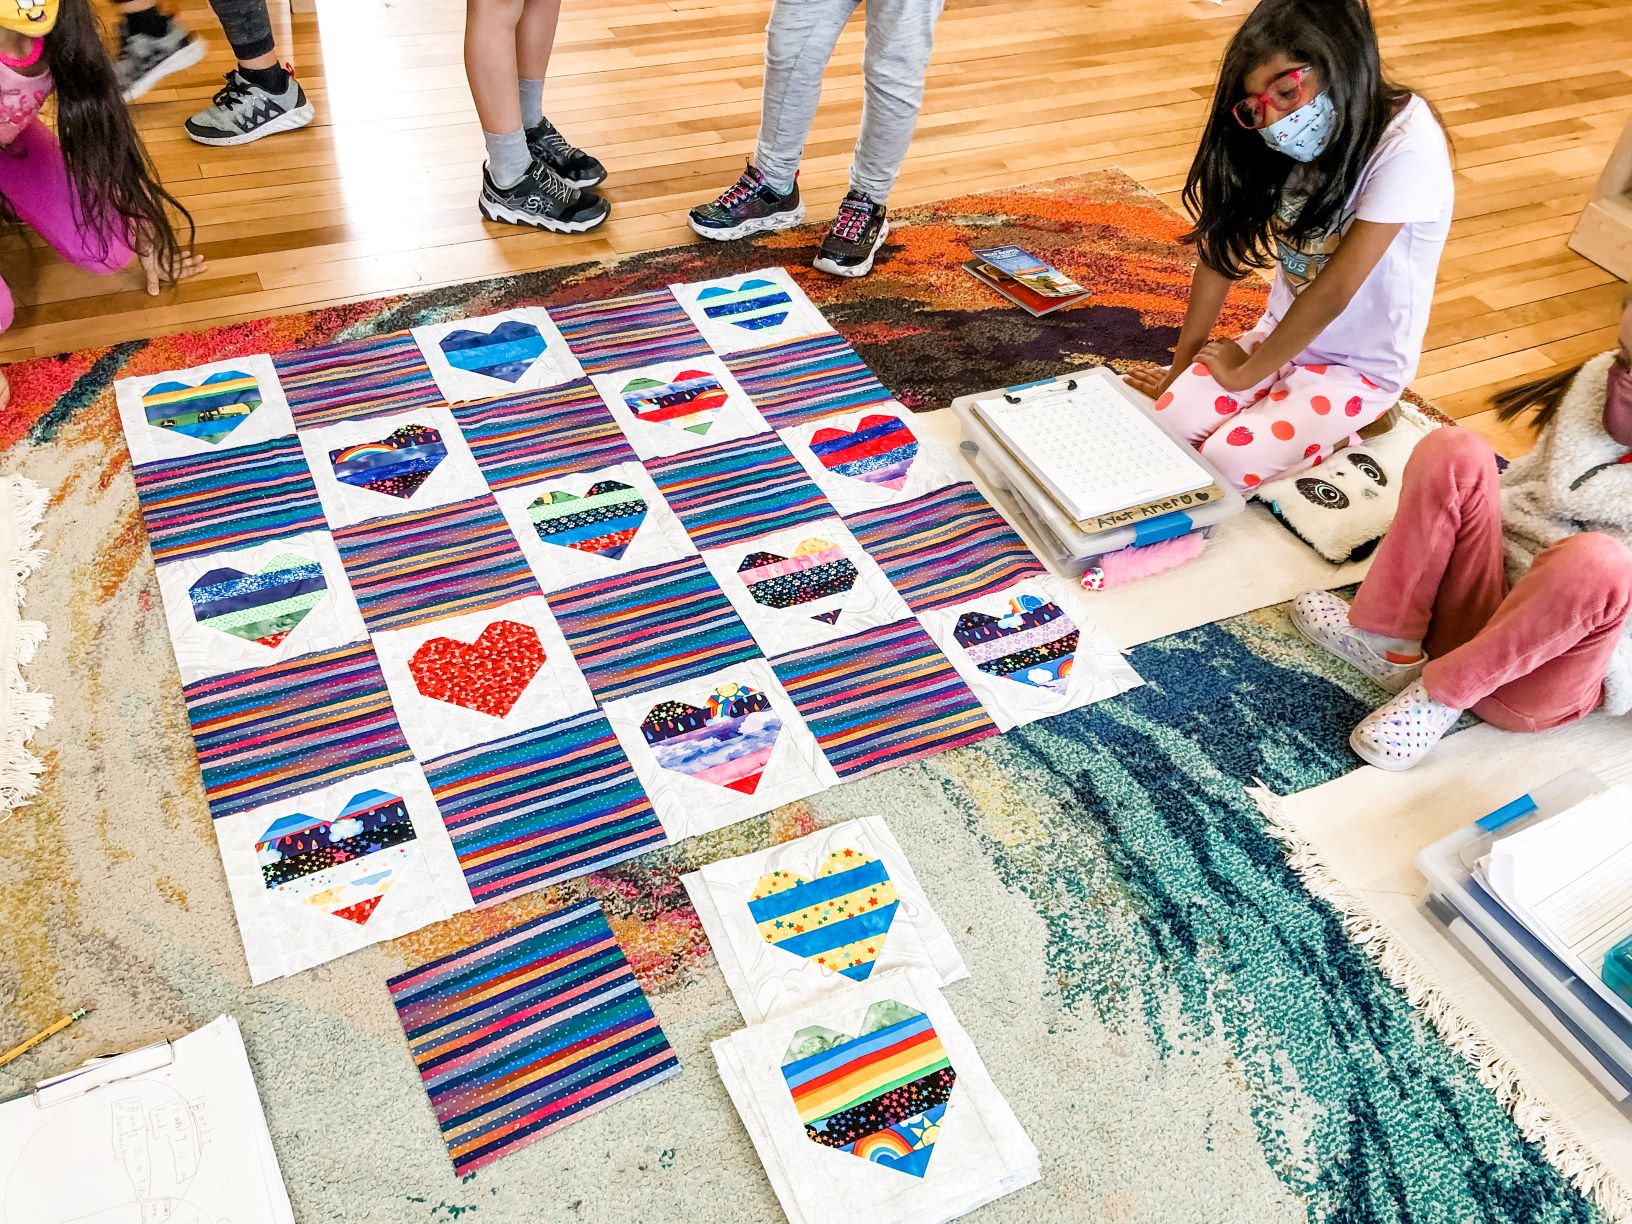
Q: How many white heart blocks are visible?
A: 15